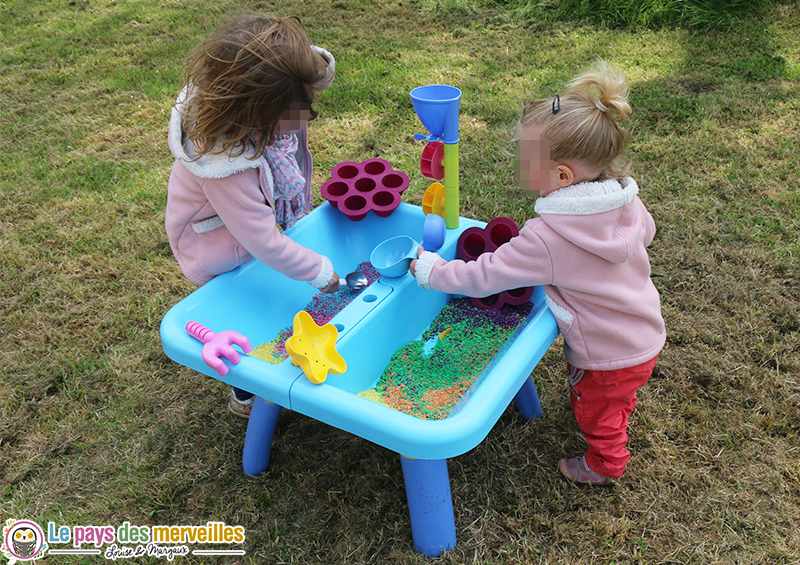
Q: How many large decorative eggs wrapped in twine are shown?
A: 0